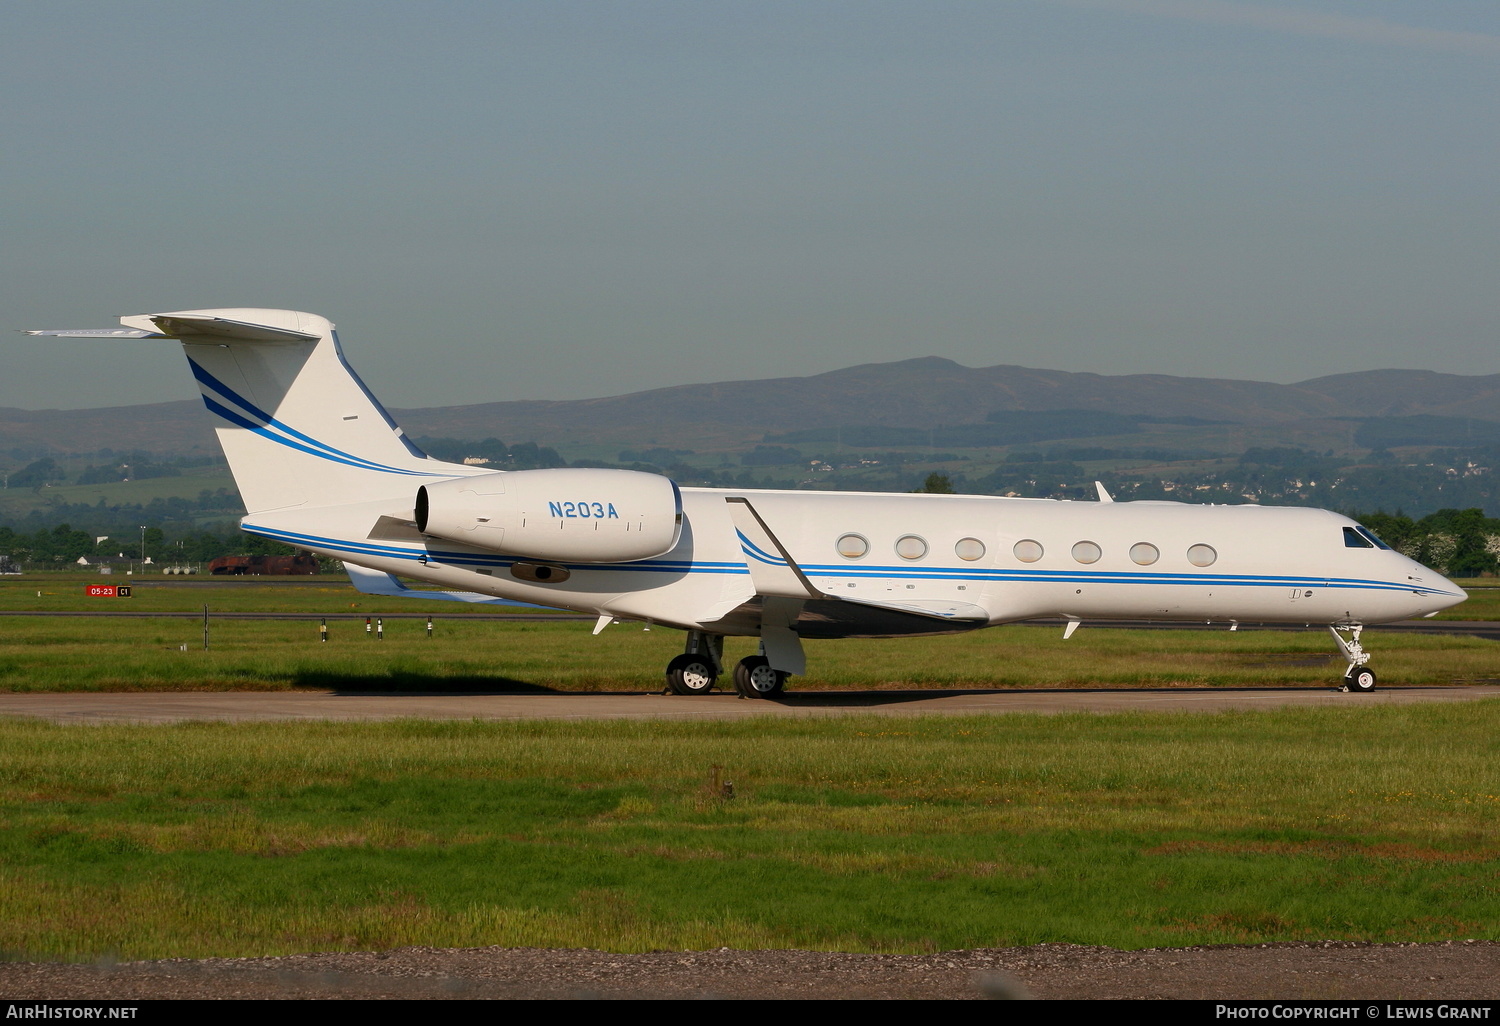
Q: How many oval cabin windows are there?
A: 7